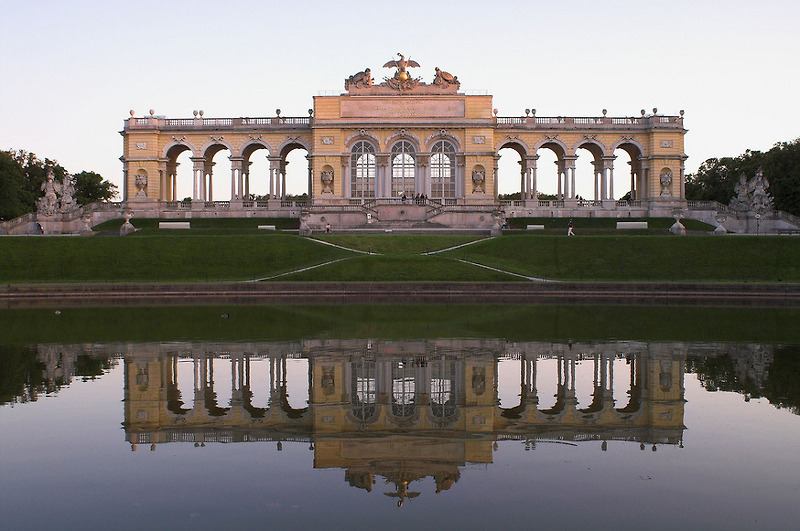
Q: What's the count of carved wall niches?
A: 4